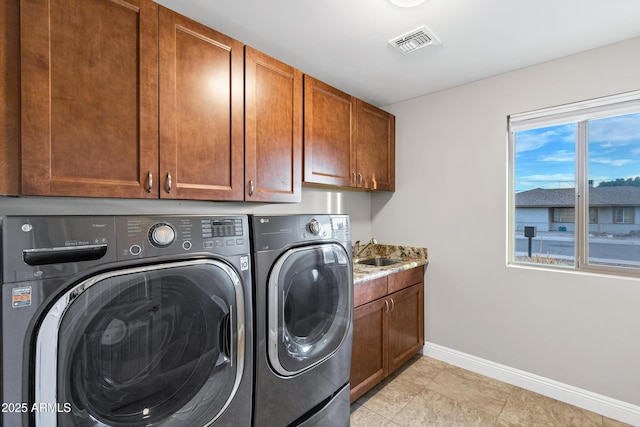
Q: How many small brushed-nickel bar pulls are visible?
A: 7